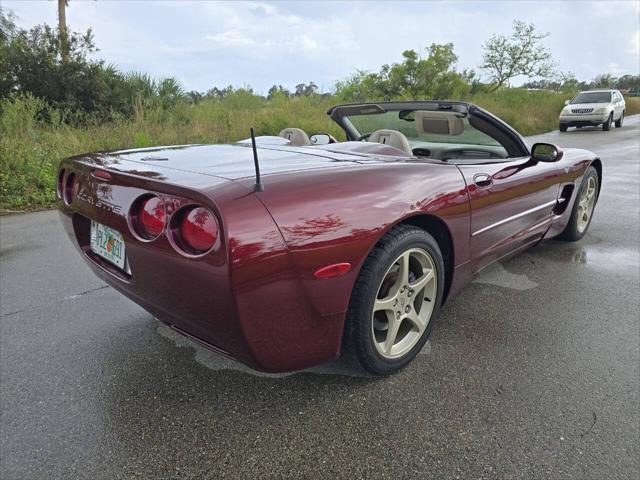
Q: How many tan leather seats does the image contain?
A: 2